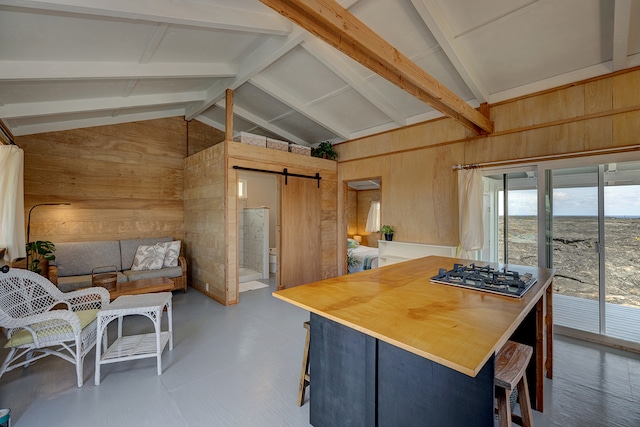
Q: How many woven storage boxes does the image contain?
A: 3